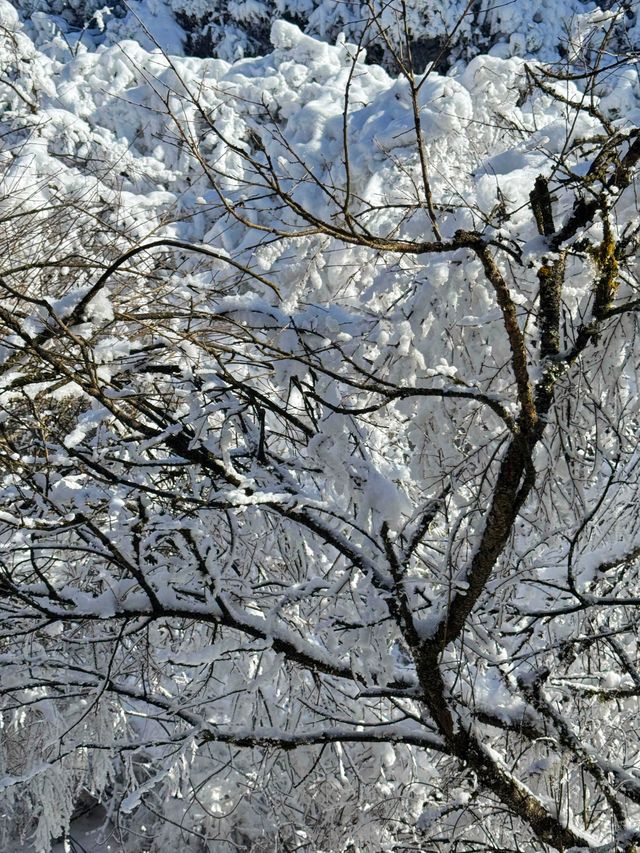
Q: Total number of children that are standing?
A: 0